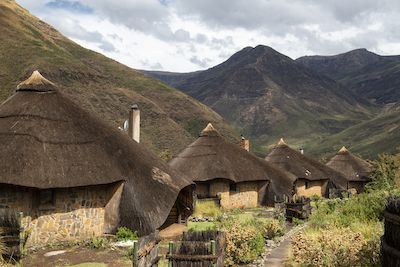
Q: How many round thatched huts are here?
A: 4